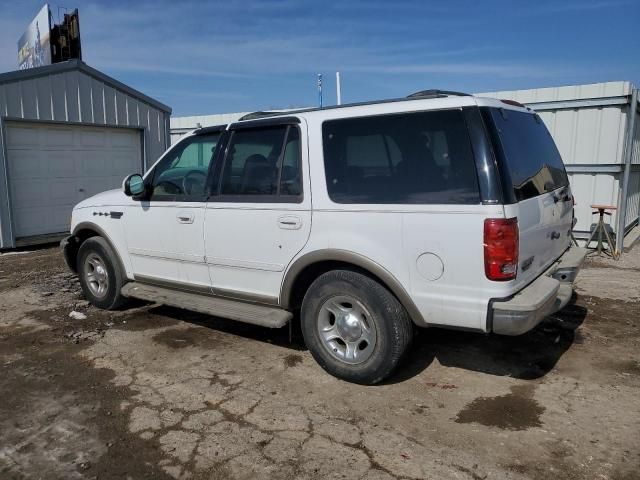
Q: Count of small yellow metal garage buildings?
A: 0